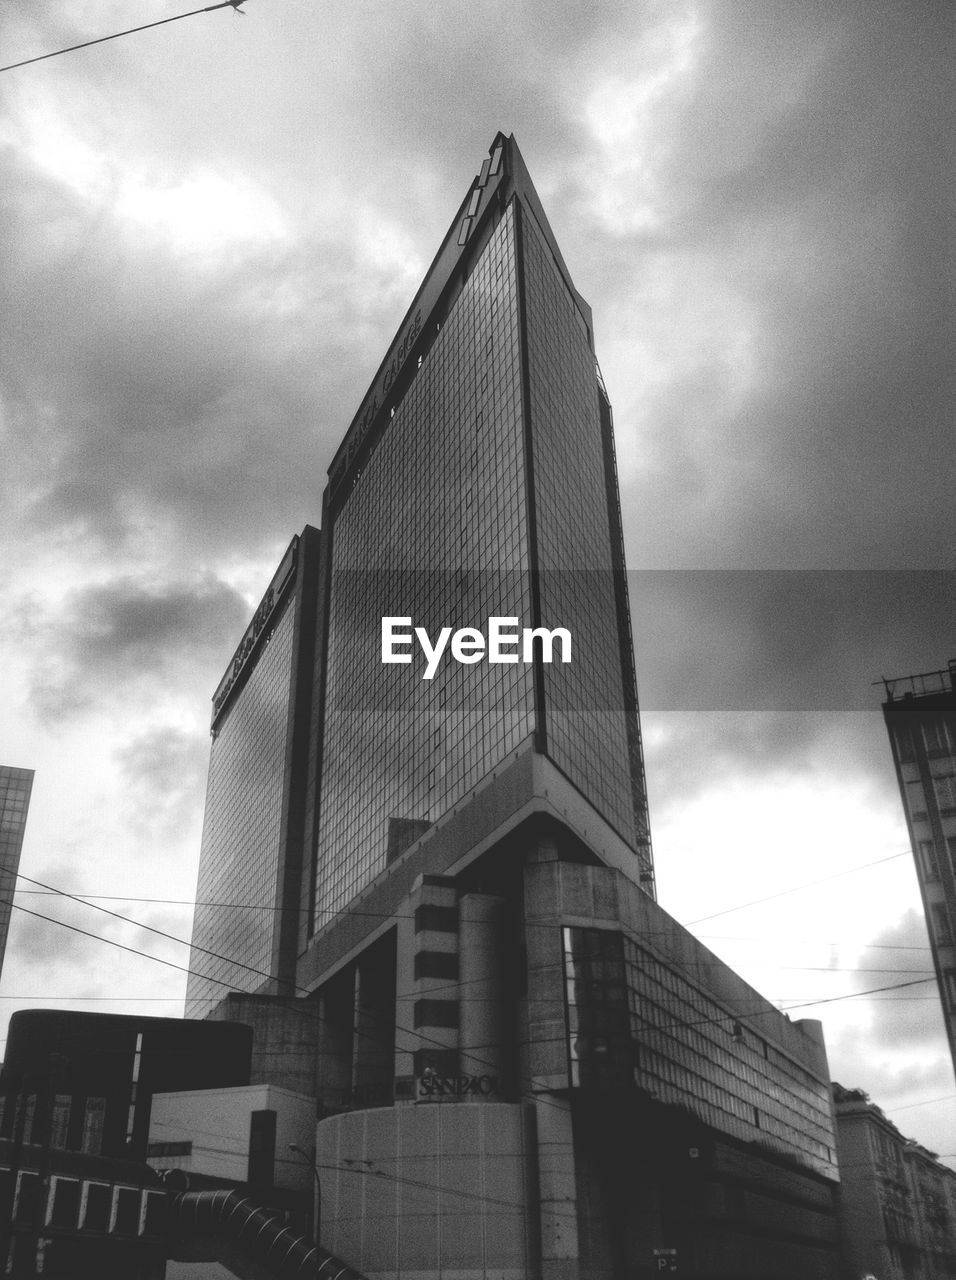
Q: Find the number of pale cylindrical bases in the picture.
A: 1